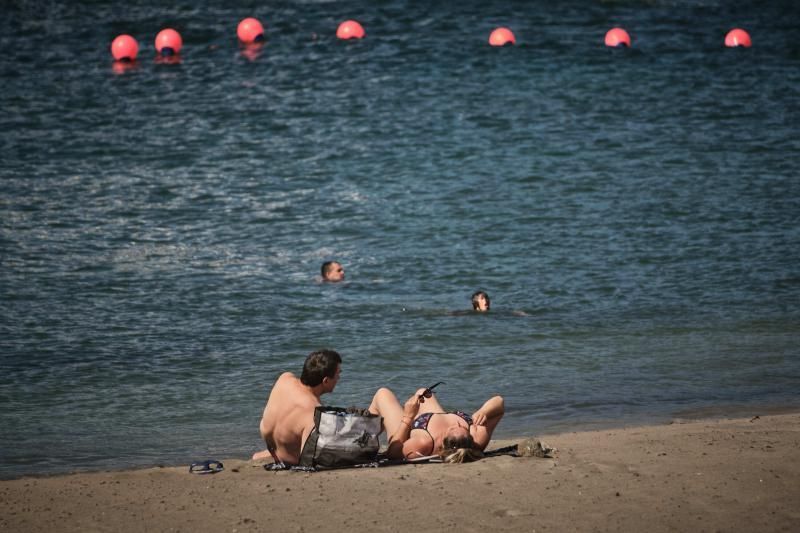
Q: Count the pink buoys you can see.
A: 7